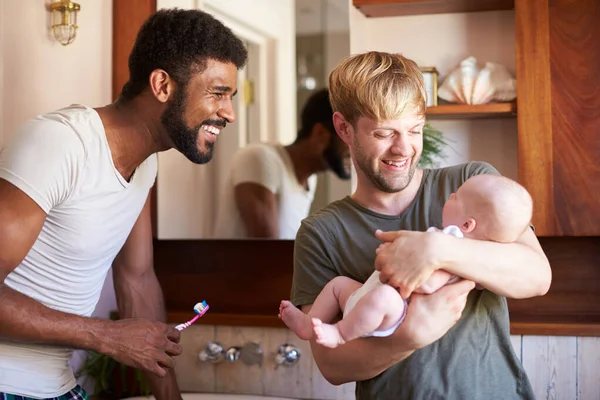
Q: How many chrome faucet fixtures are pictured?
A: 3